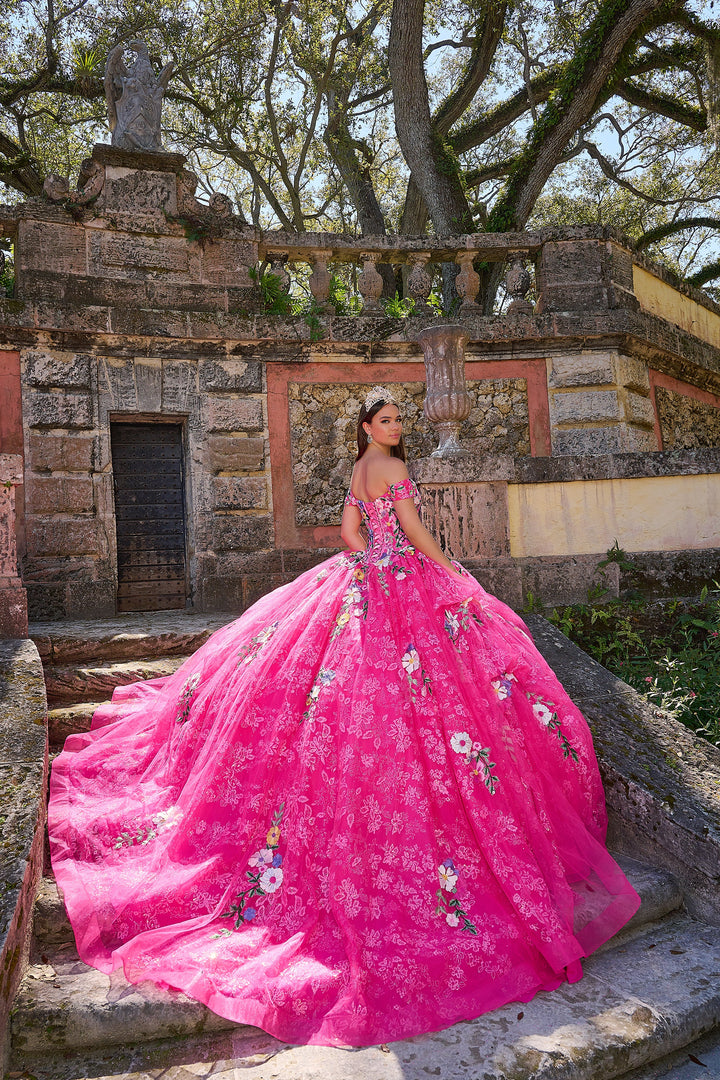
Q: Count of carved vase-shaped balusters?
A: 6